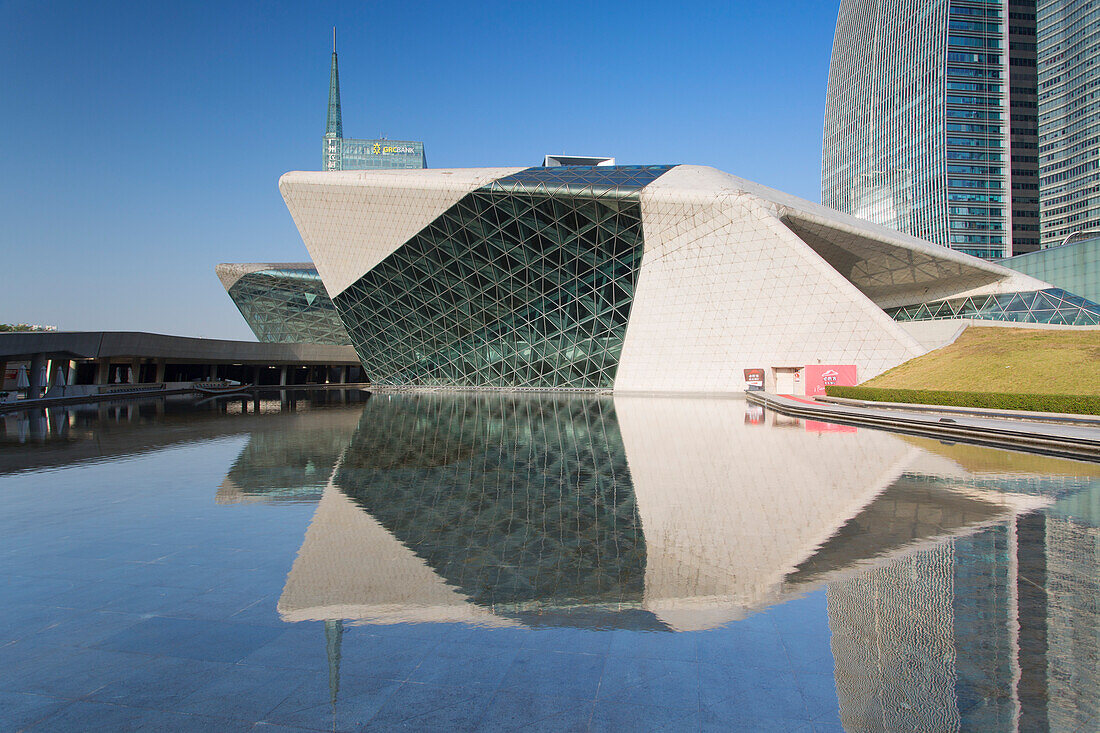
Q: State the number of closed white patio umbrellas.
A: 5